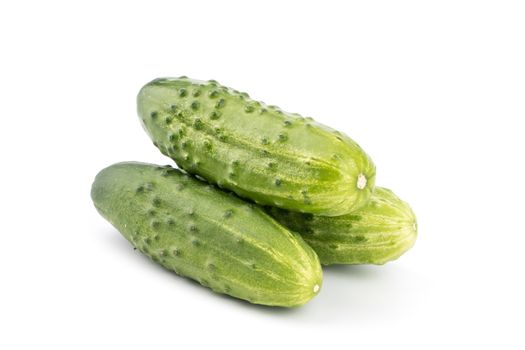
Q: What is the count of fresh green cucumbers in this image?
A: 3